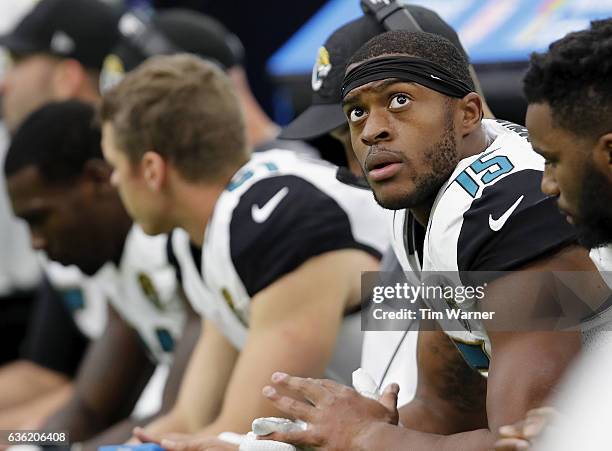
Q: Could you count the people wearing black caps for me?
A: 3